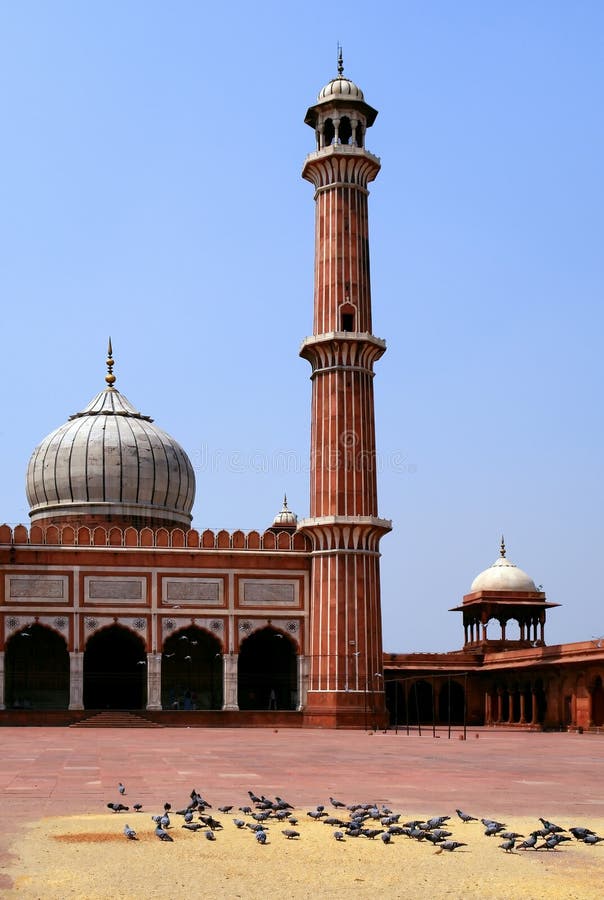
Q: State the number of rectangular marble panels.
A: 4